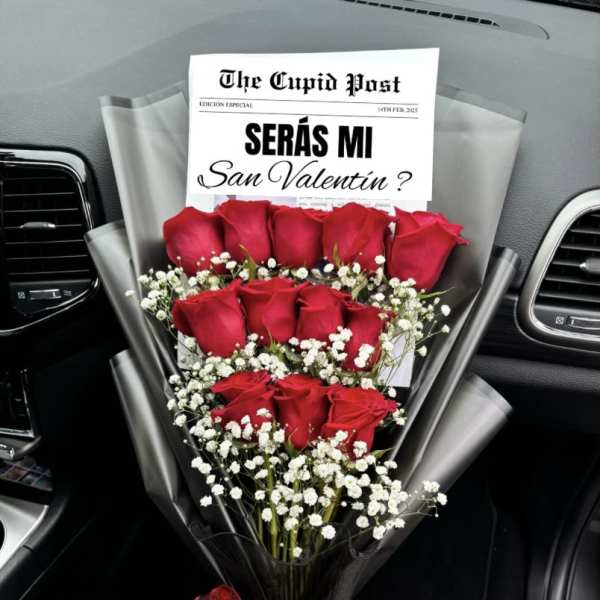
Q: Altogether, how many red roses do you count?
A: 12